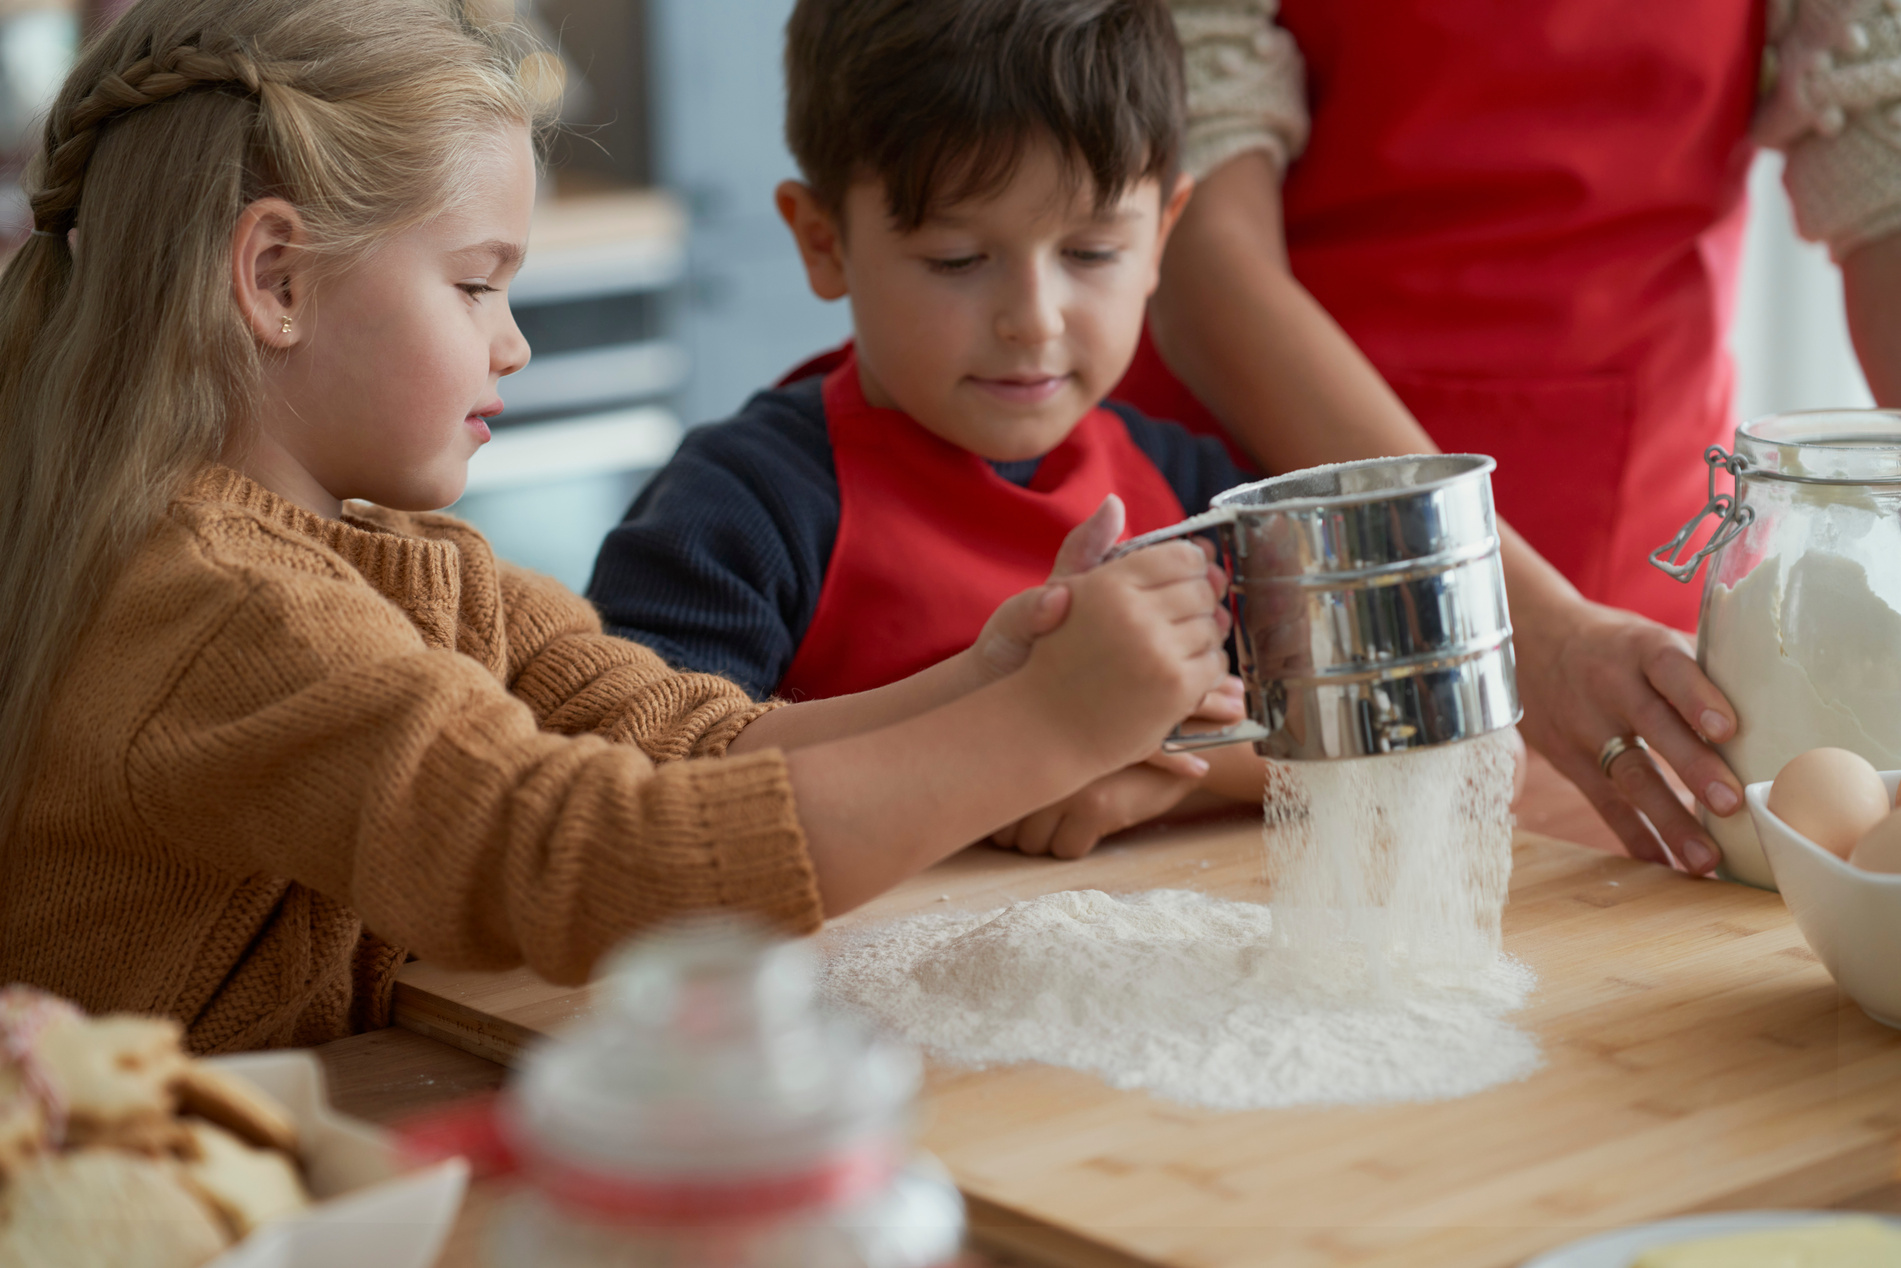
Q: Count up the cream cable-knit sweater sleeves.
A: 2